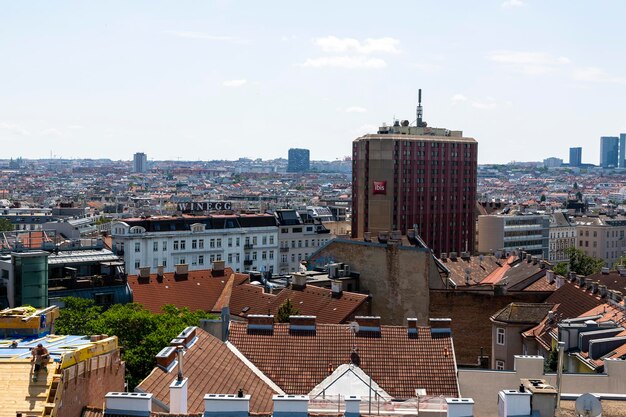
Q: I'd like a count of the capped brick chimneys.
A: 8